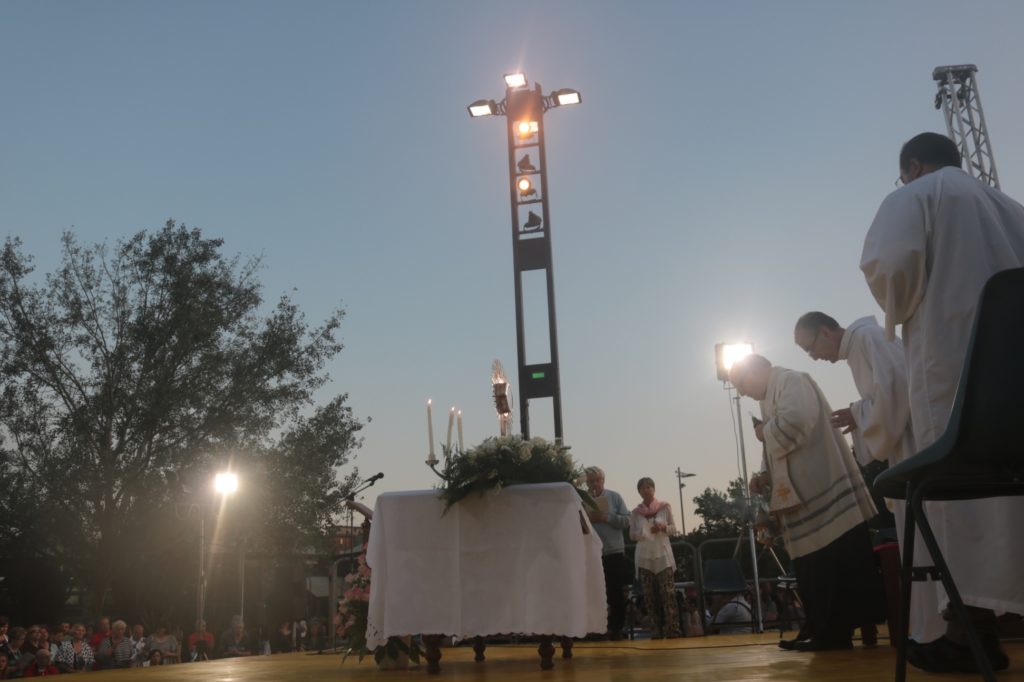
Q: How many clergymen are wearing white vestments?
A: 3